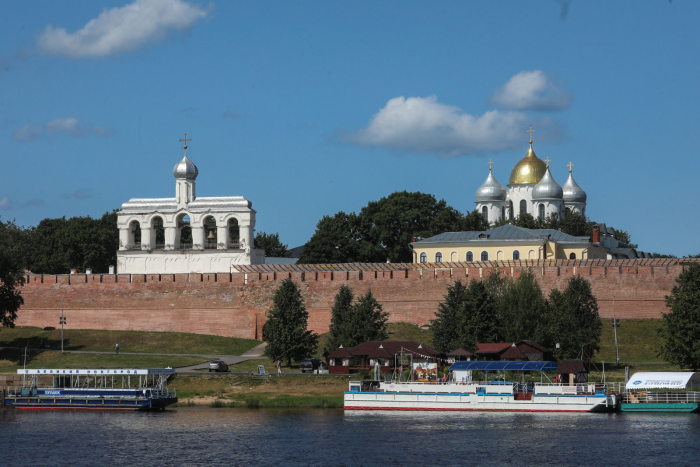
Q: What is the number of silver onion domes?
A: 4